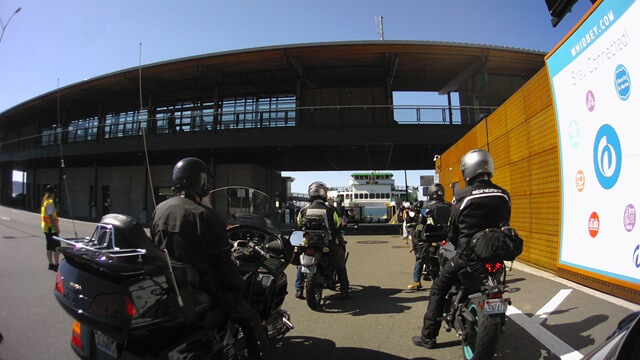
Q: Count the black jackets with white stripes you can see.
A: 1